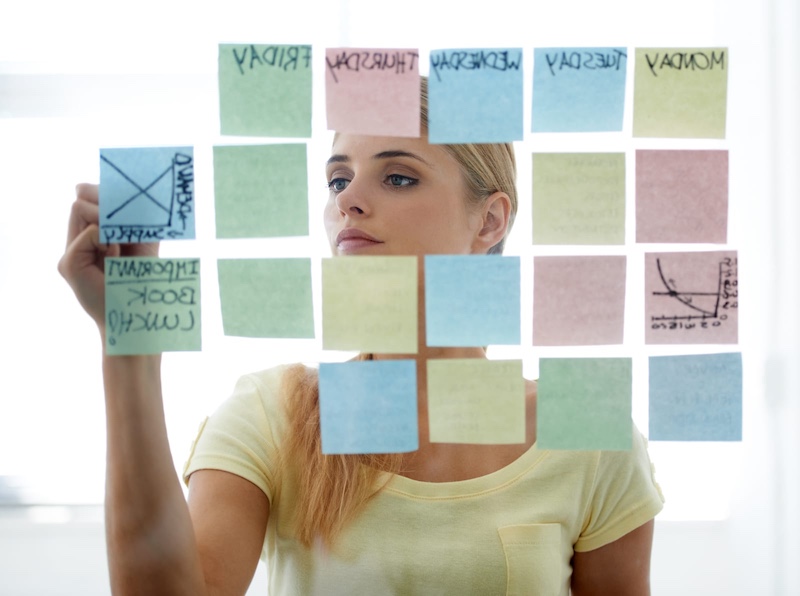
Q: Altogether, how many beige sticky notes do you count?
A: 4